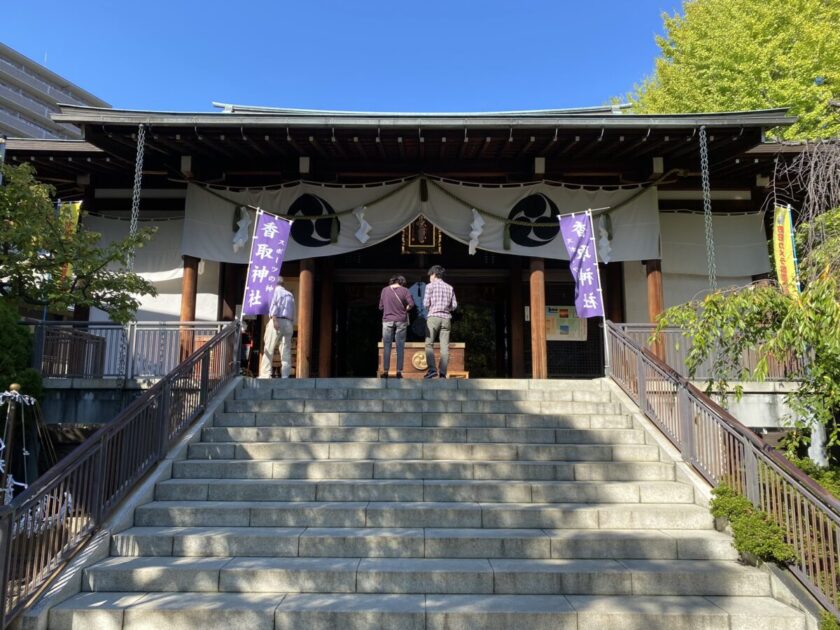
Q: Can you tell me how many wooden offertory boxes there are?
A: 1